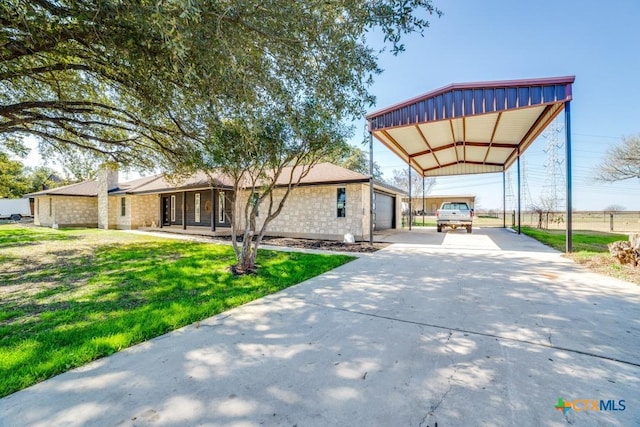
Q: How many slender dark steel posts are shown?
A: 6